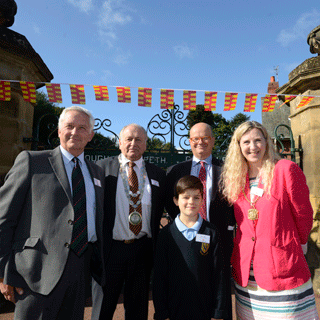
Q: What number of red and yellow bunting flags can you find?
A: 15